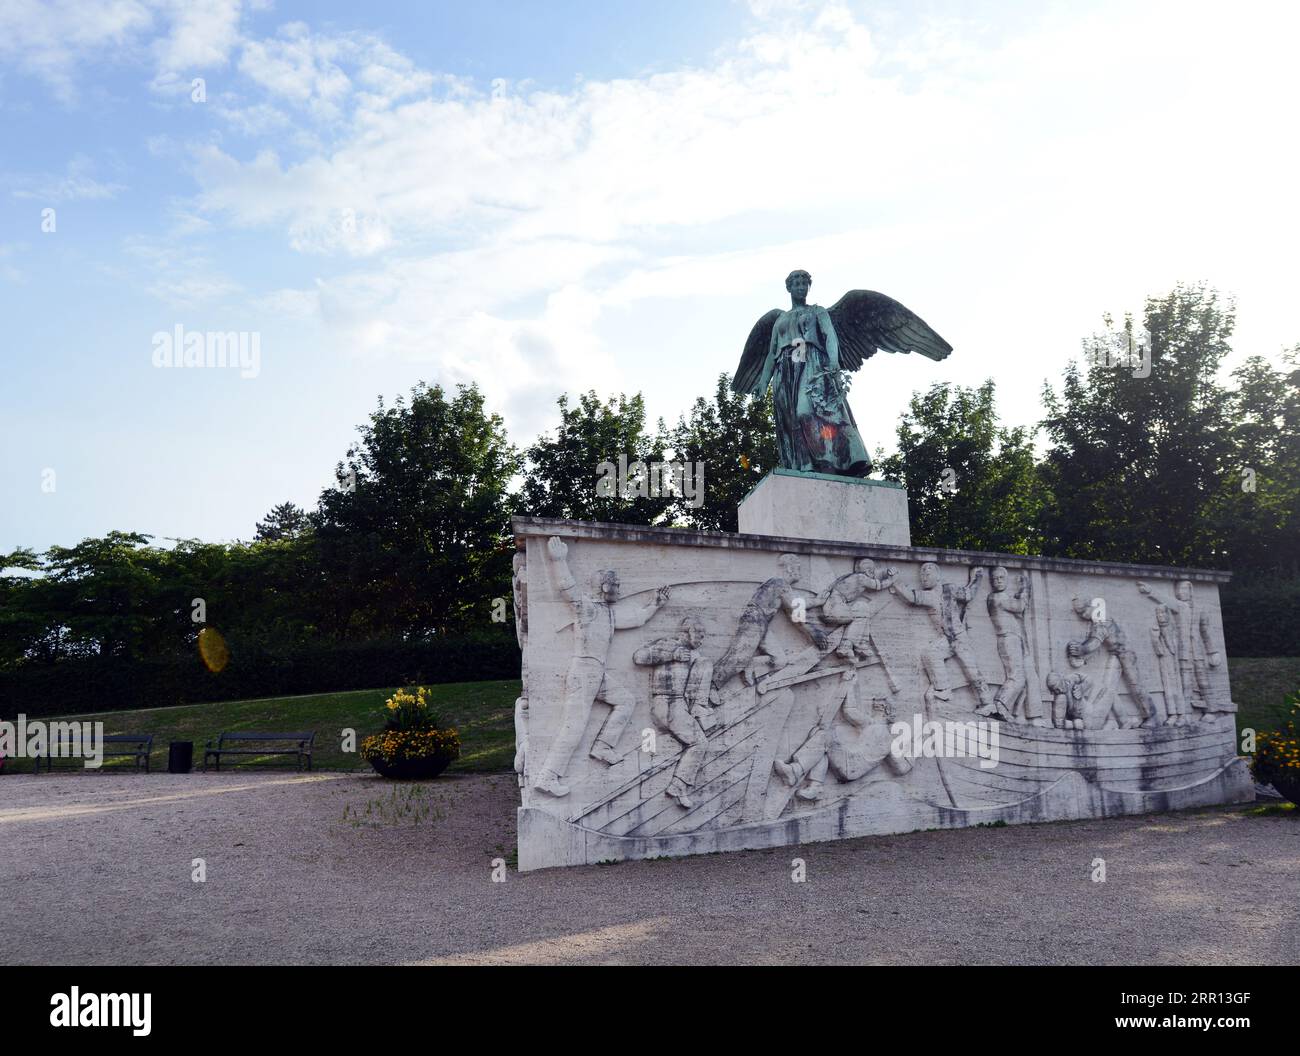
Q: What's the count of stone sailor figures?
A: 11